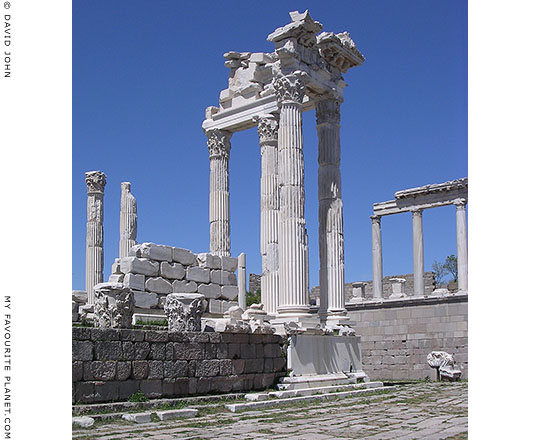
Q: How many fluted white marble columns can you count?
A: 6